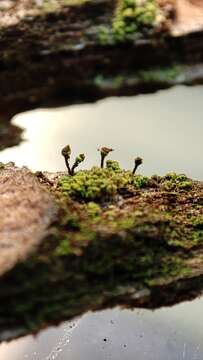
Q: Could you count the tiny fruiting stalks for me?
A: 4